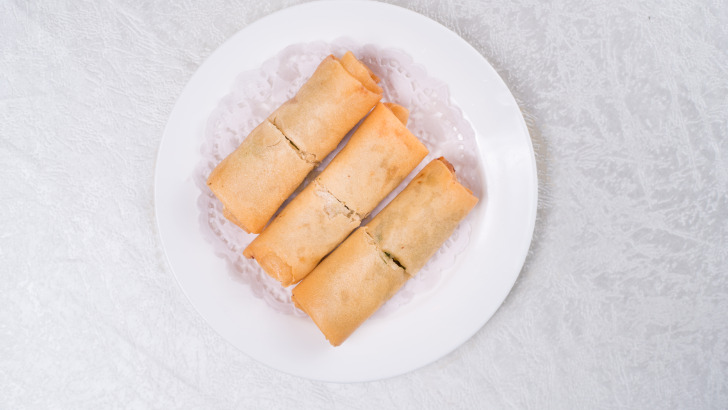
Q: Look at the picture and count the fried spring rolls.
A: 3